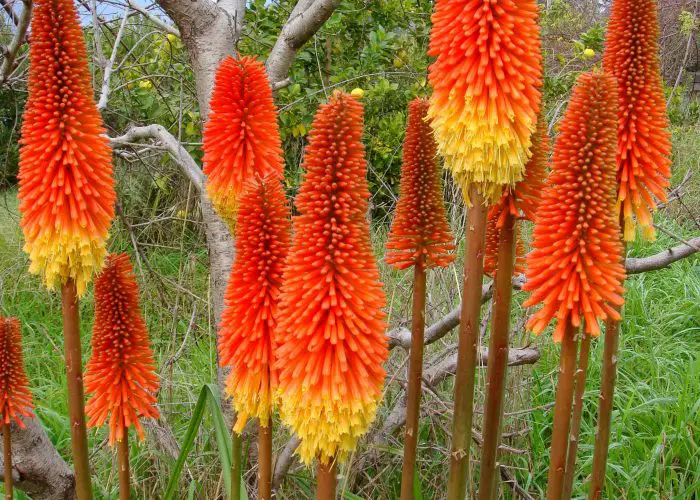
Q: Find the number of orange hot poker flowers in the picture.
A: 12